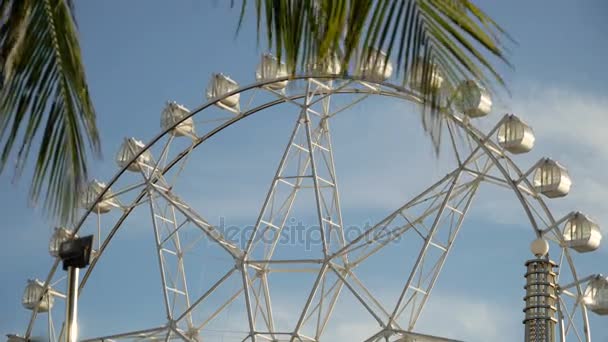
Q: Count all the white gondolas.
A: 15